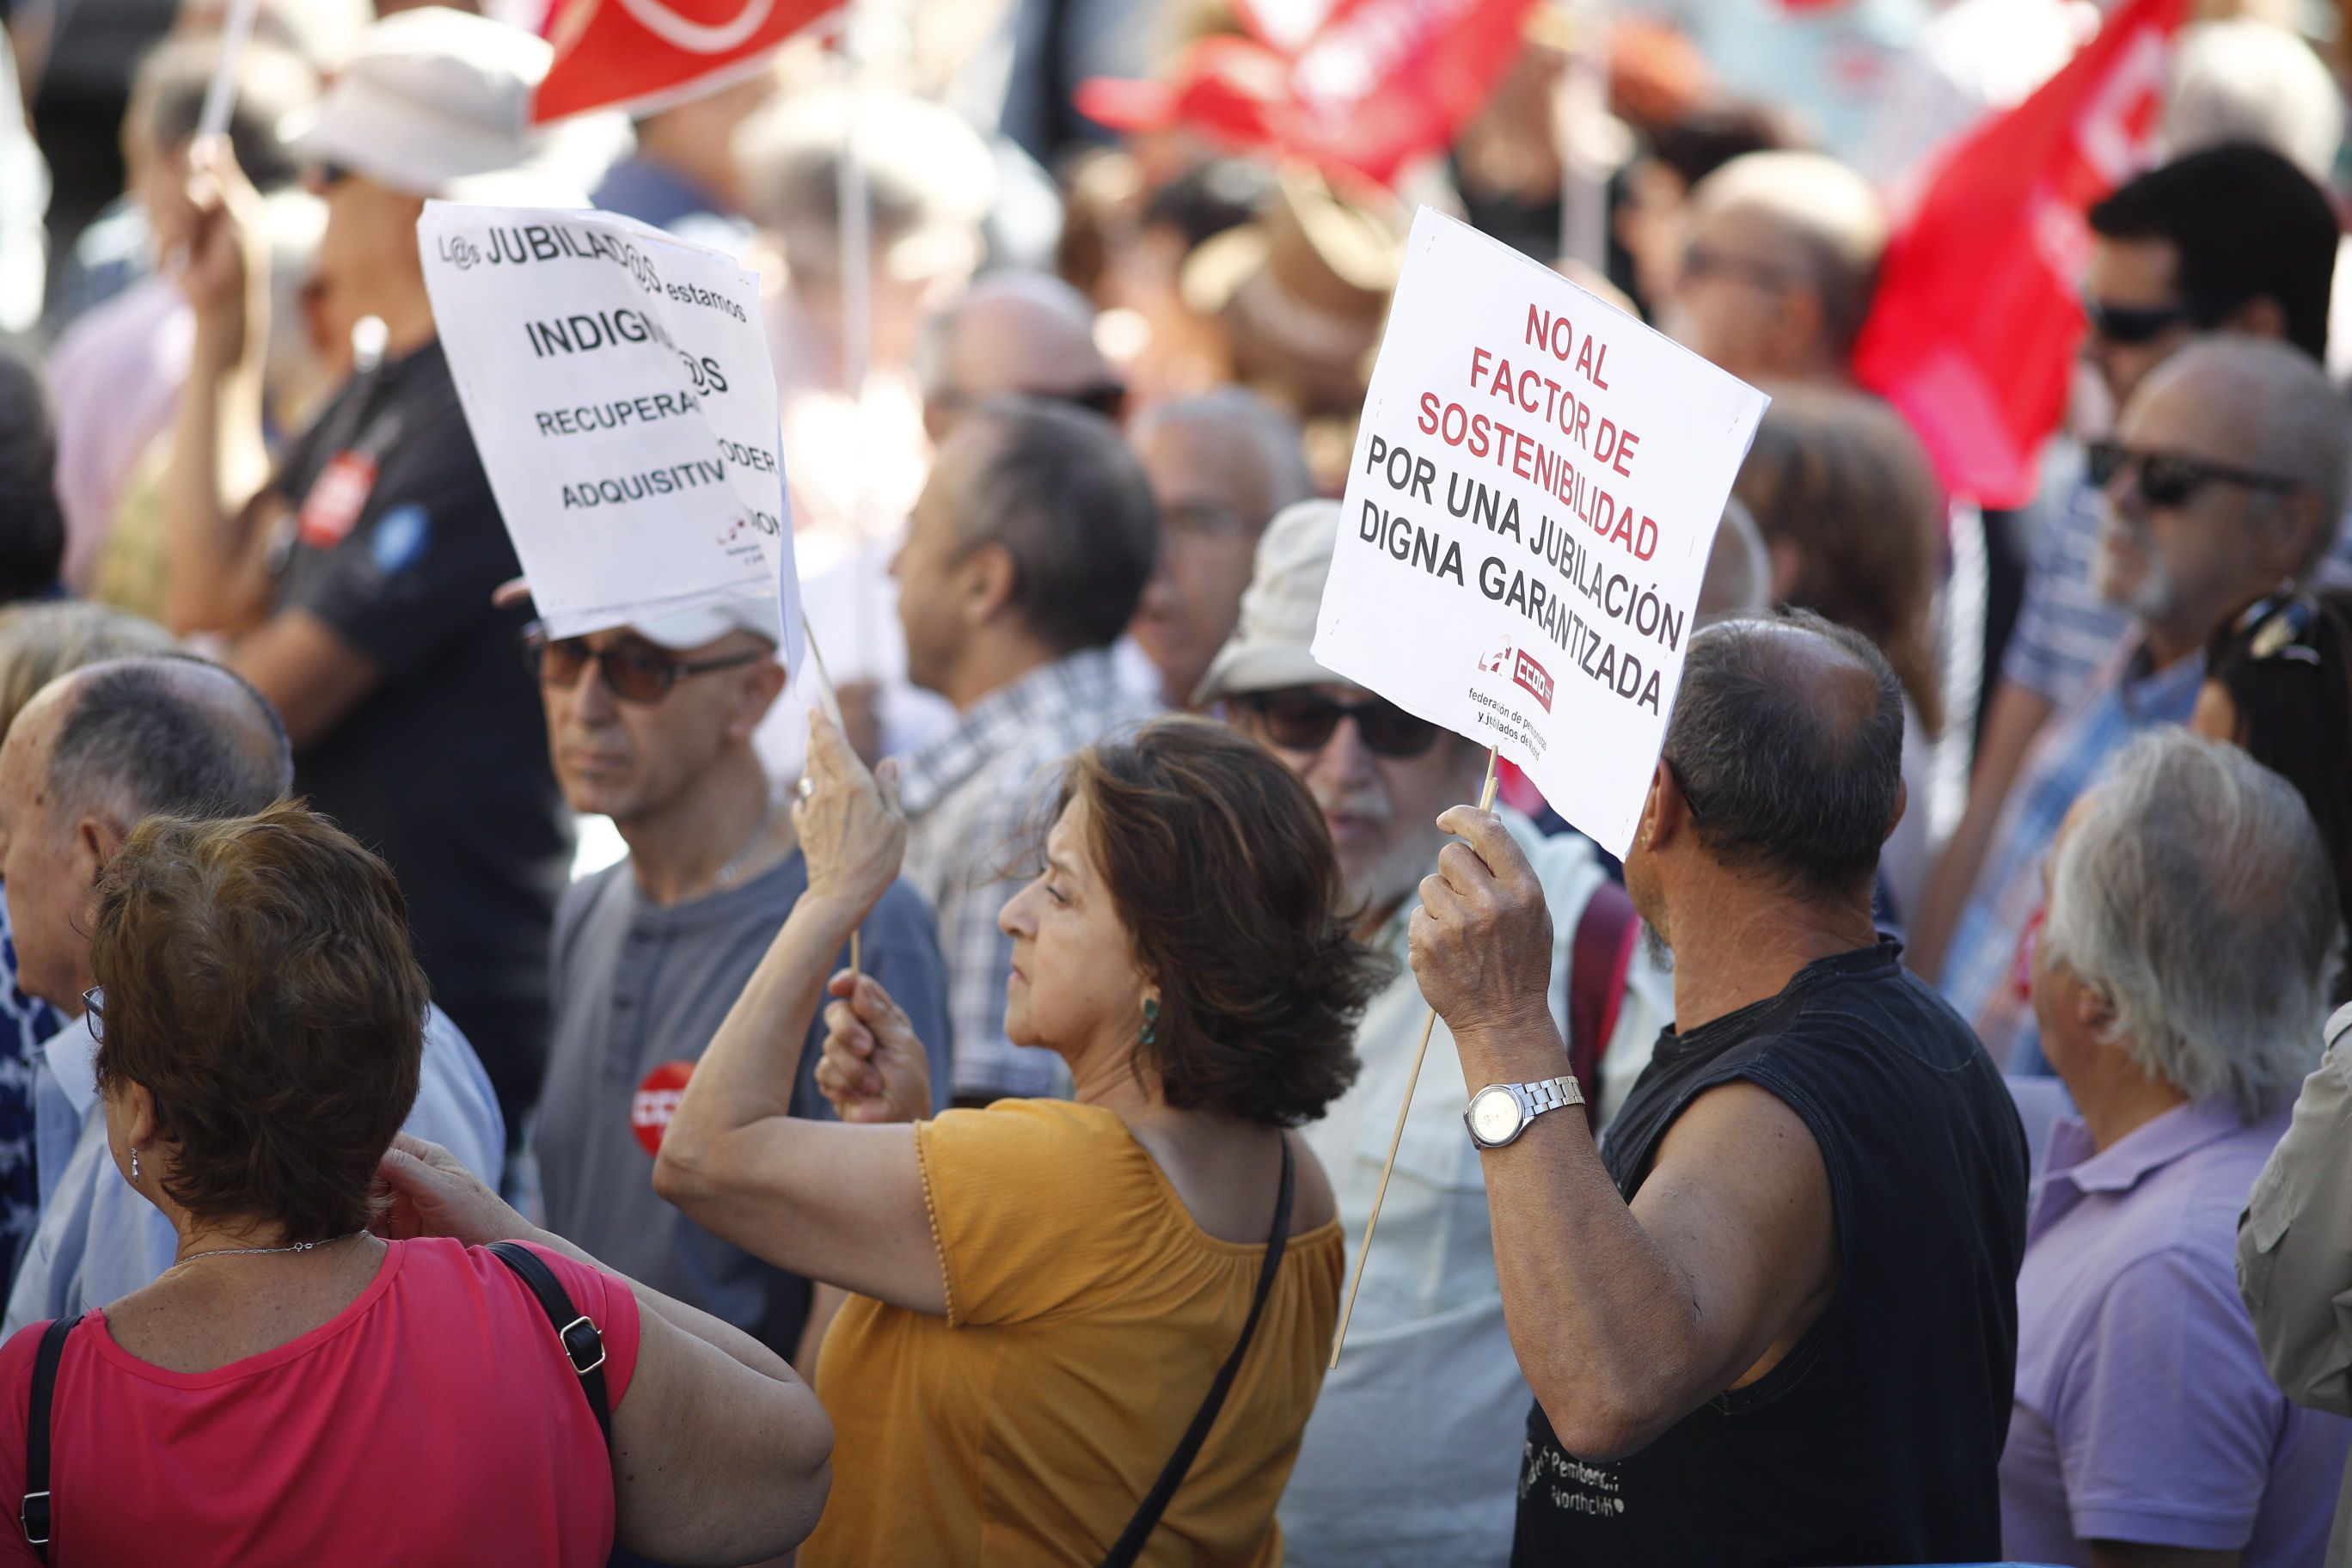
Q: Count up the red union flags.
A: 3